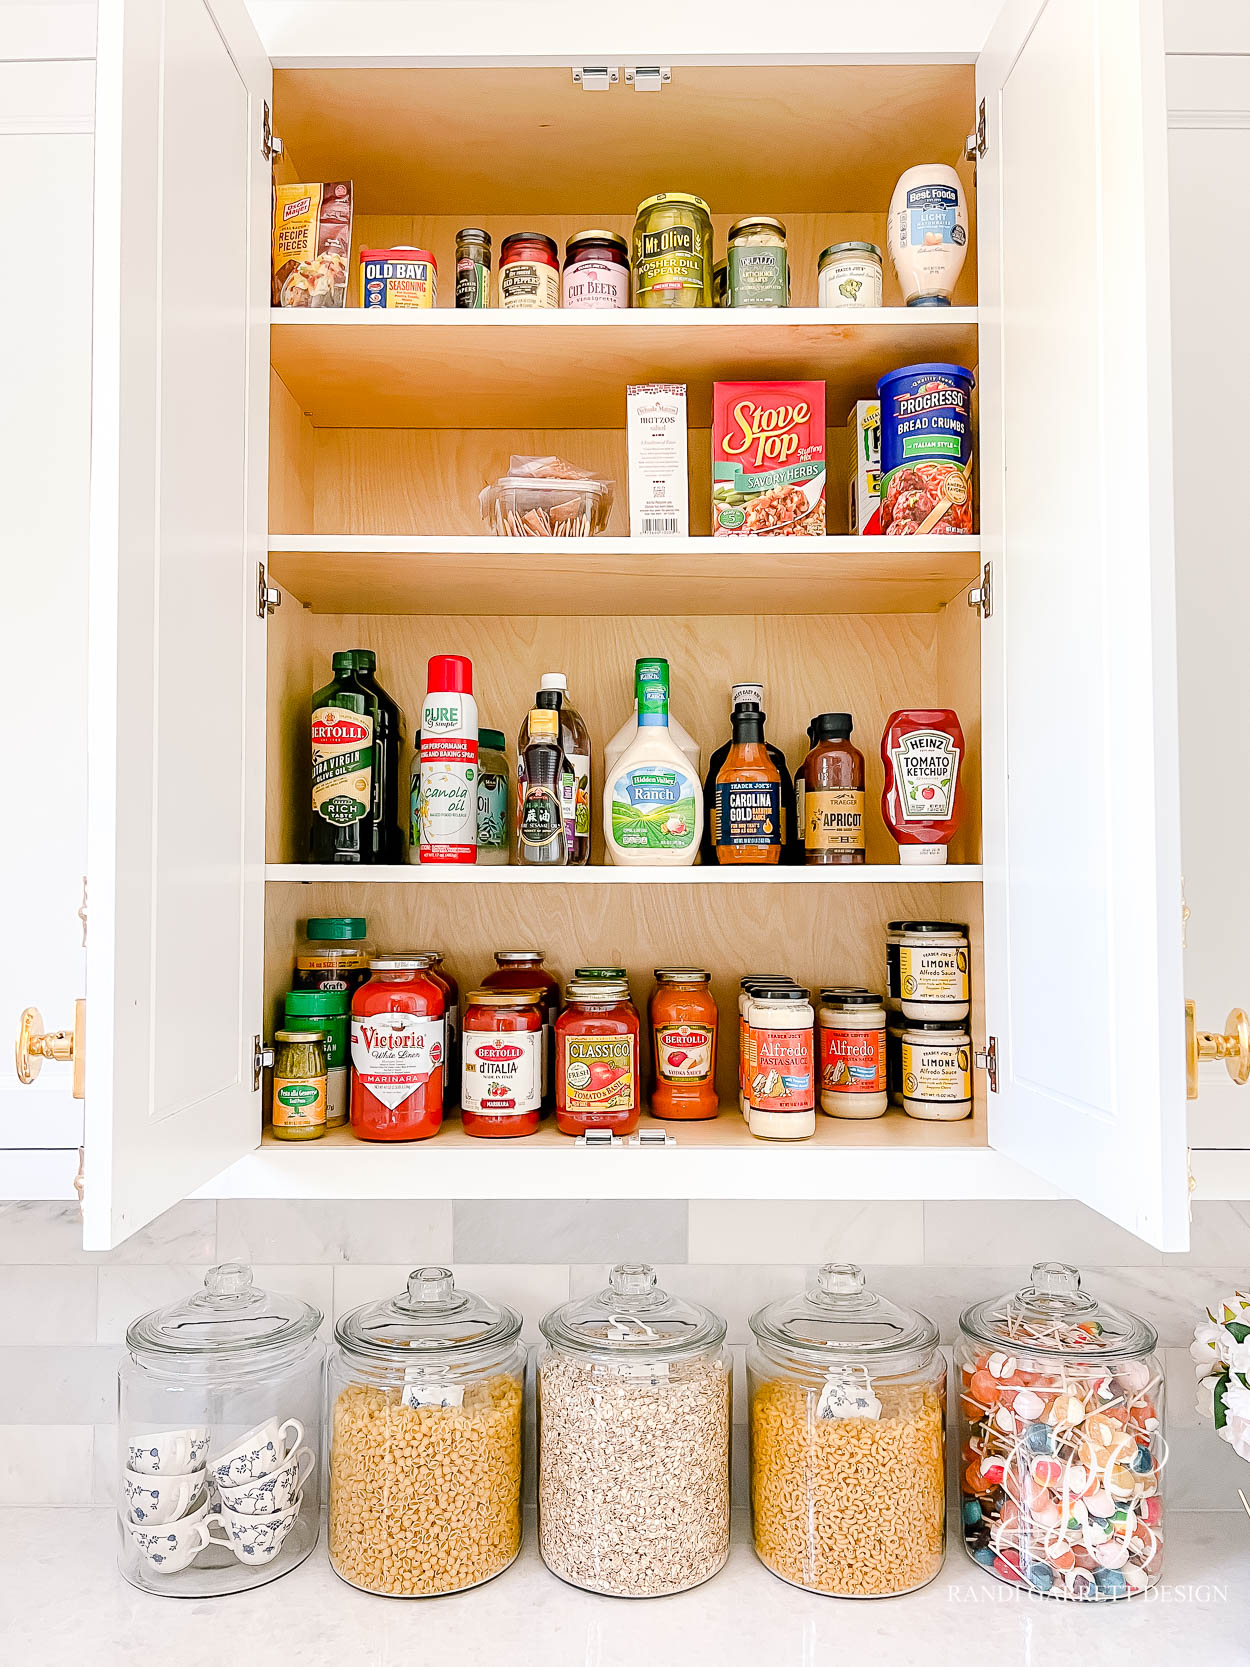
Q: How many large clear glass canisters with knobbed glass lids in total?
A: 5